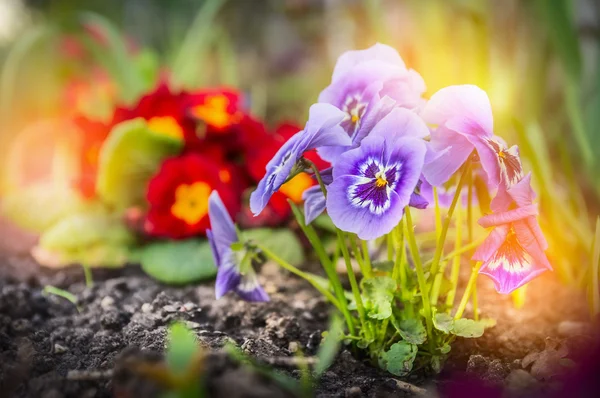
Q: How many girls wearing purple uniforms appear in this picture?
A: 0